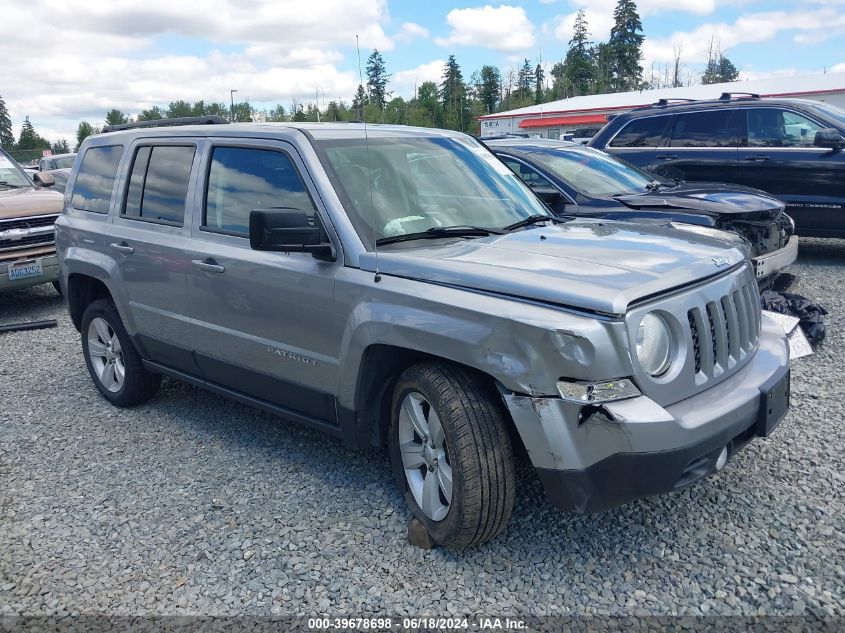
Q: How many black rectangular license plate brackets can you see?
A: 1